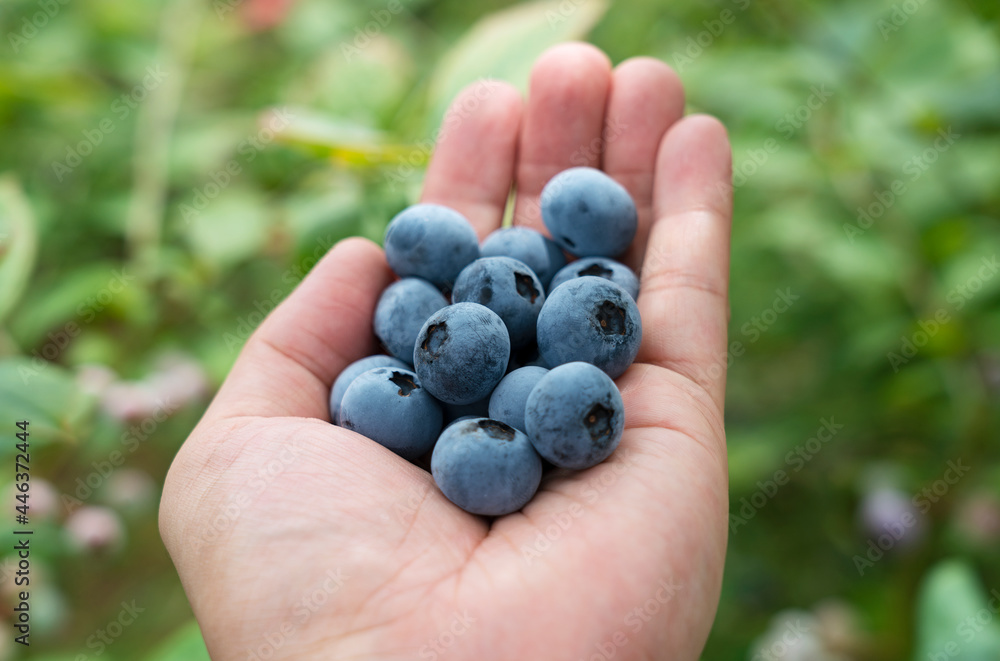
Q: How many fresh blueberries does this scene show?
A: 13